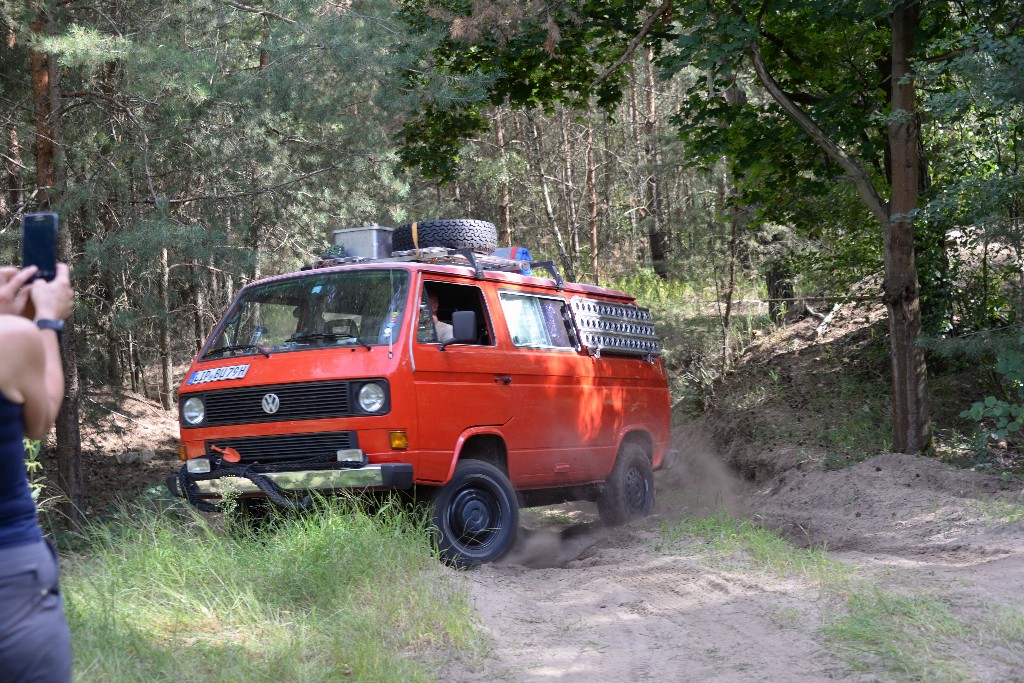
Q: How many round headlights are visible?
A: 2